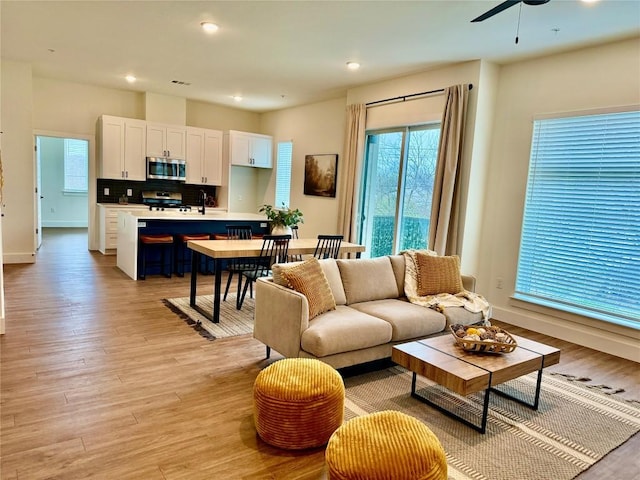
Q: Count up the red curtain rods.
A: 0